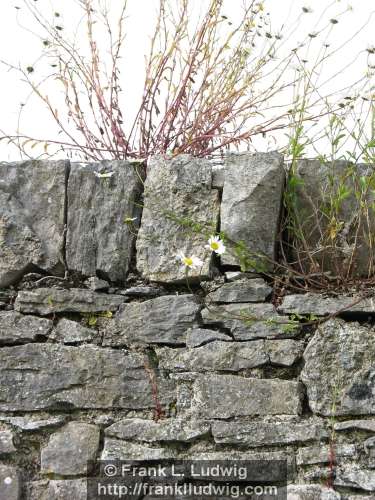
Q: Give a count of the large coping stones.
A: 5